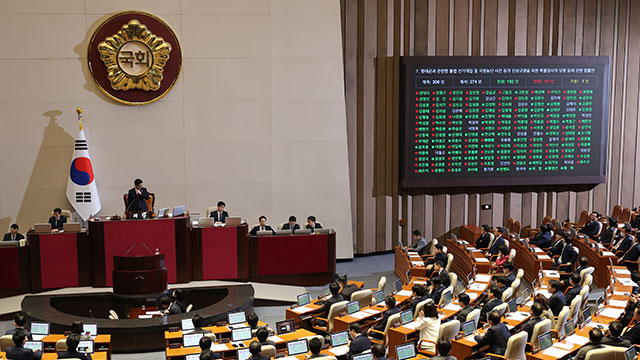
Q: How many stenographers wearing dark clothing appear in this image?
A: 2